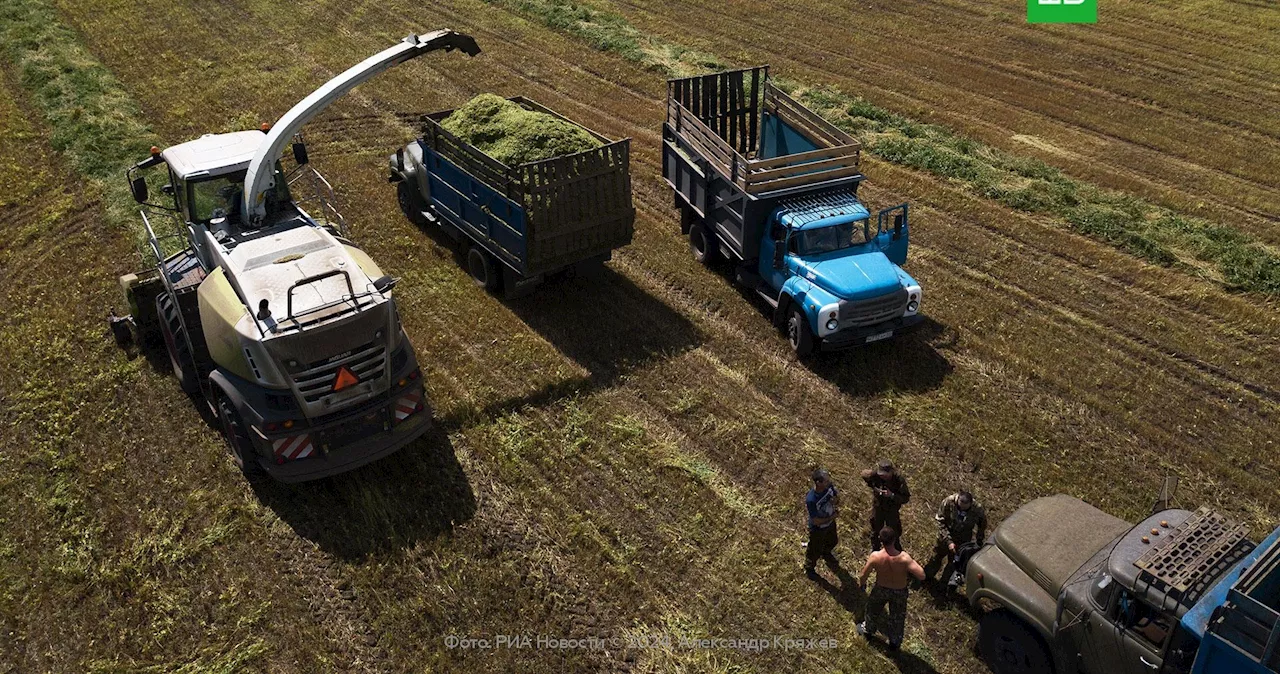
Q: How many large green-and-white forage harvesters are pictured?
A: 1